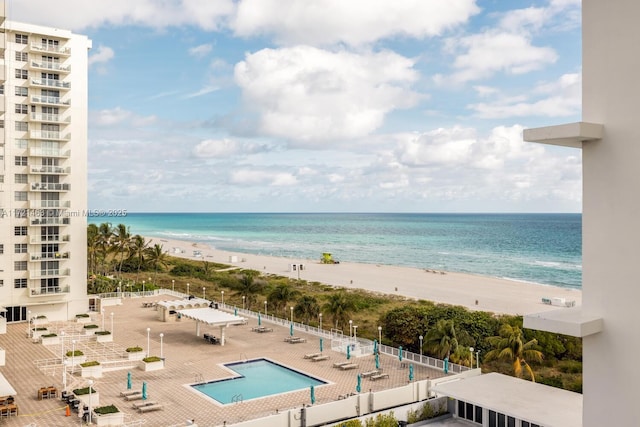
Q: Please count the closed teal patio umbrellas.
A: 14